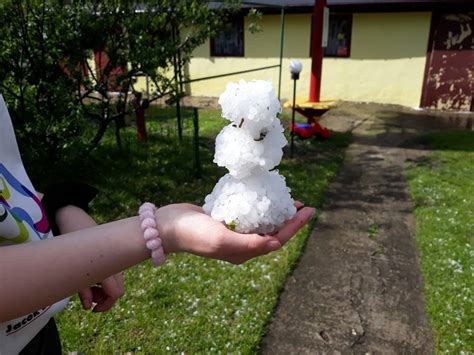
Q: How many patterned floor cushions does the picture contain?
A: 0